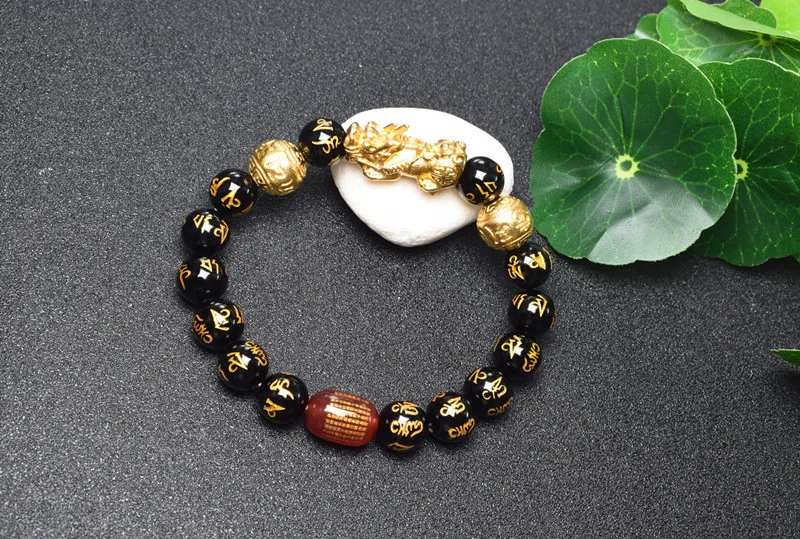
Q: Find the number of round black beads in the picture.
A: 14